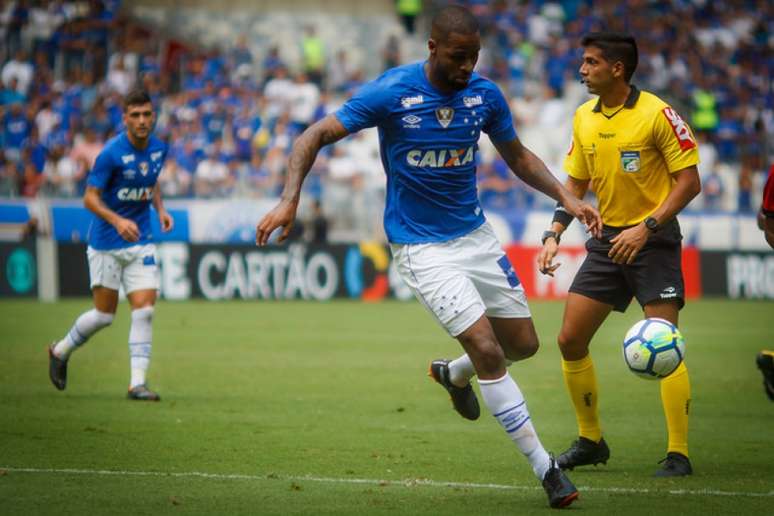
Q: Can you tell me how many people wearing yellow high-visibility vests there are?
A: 3